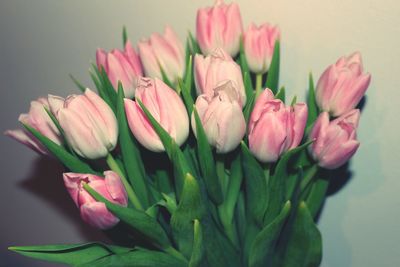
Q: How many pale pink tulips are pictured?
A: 13